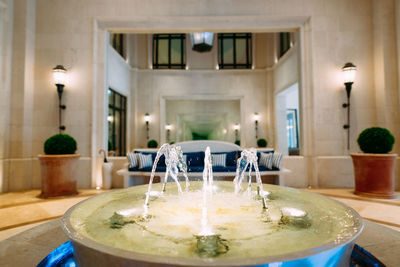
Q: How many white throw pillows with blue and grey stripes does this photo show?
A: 5